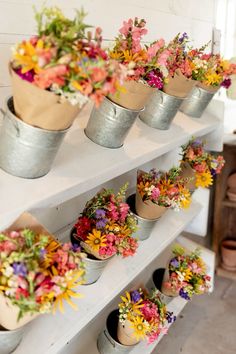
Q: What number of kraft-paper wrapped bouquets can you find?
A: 10